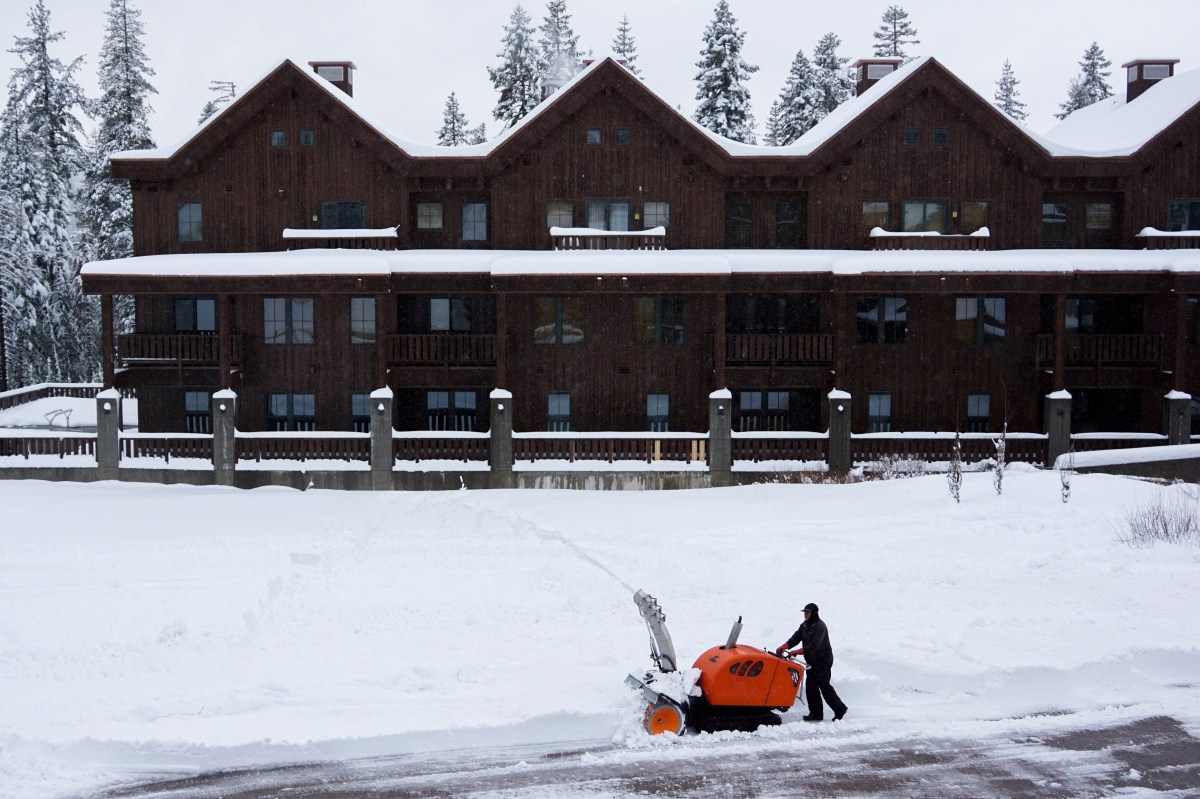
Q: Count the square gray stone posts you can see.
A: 8